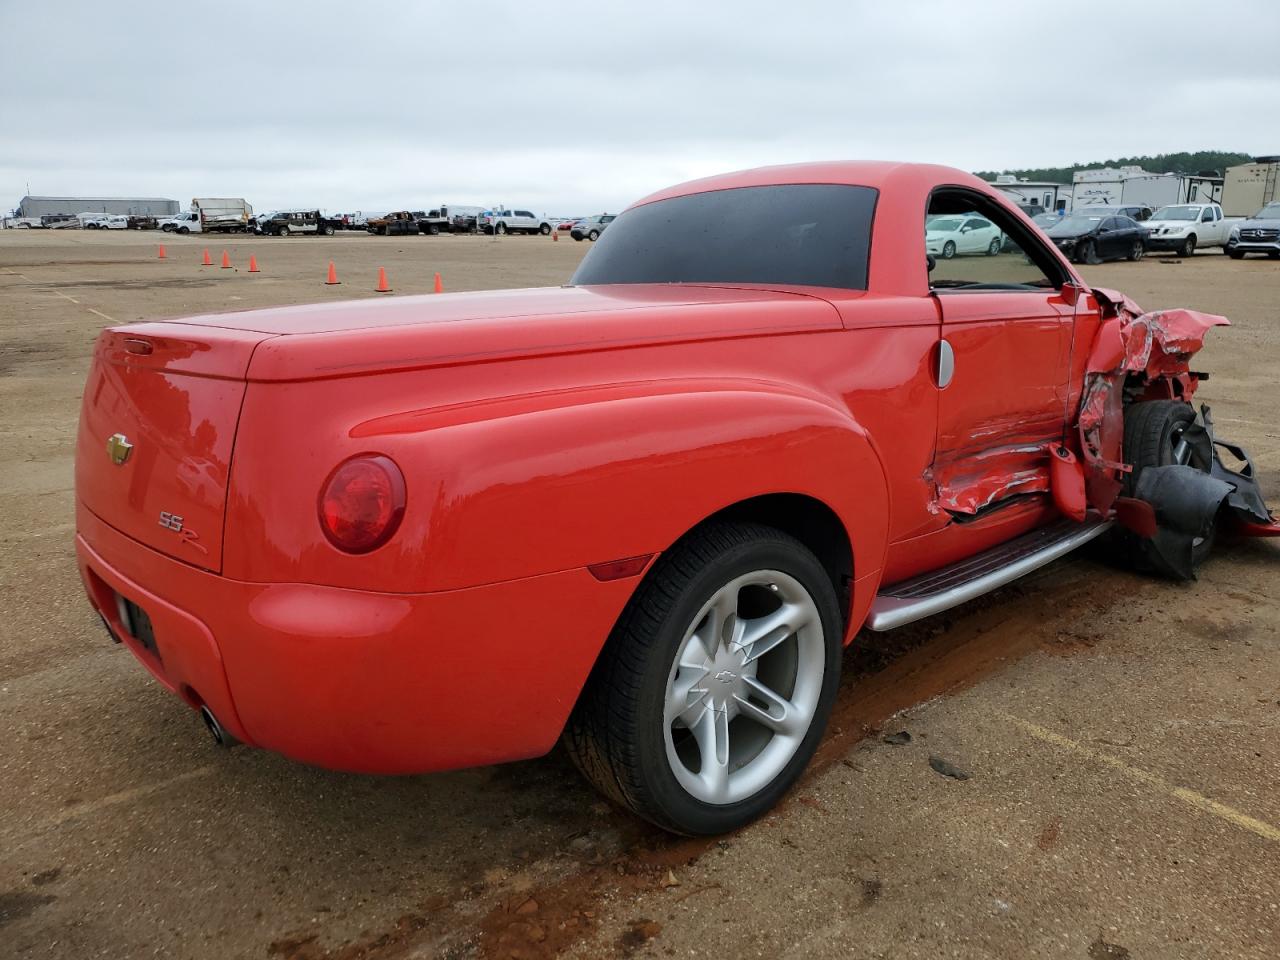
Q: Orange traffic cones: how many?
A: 7